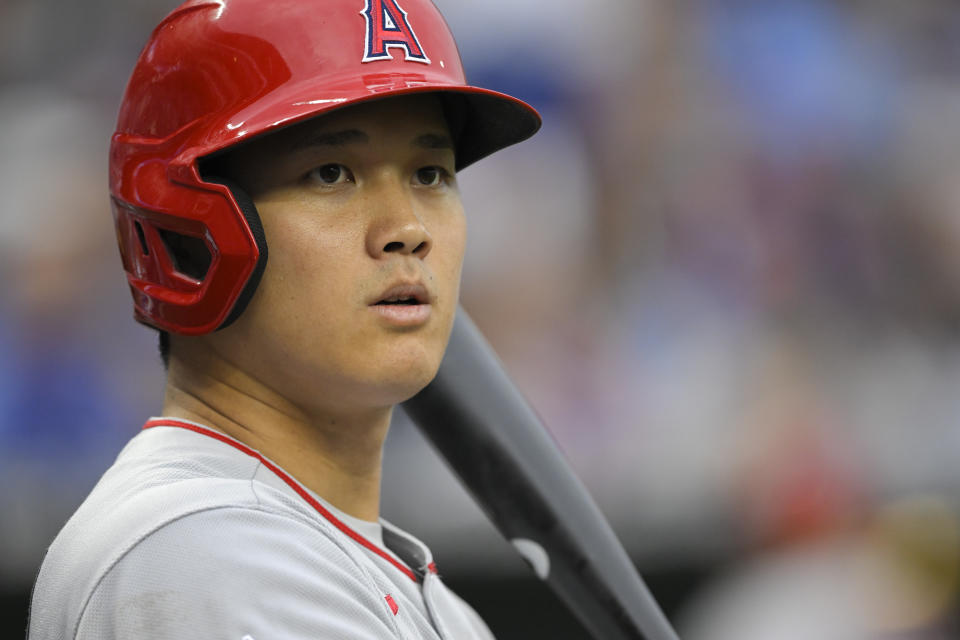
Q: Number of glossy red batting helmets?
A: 1